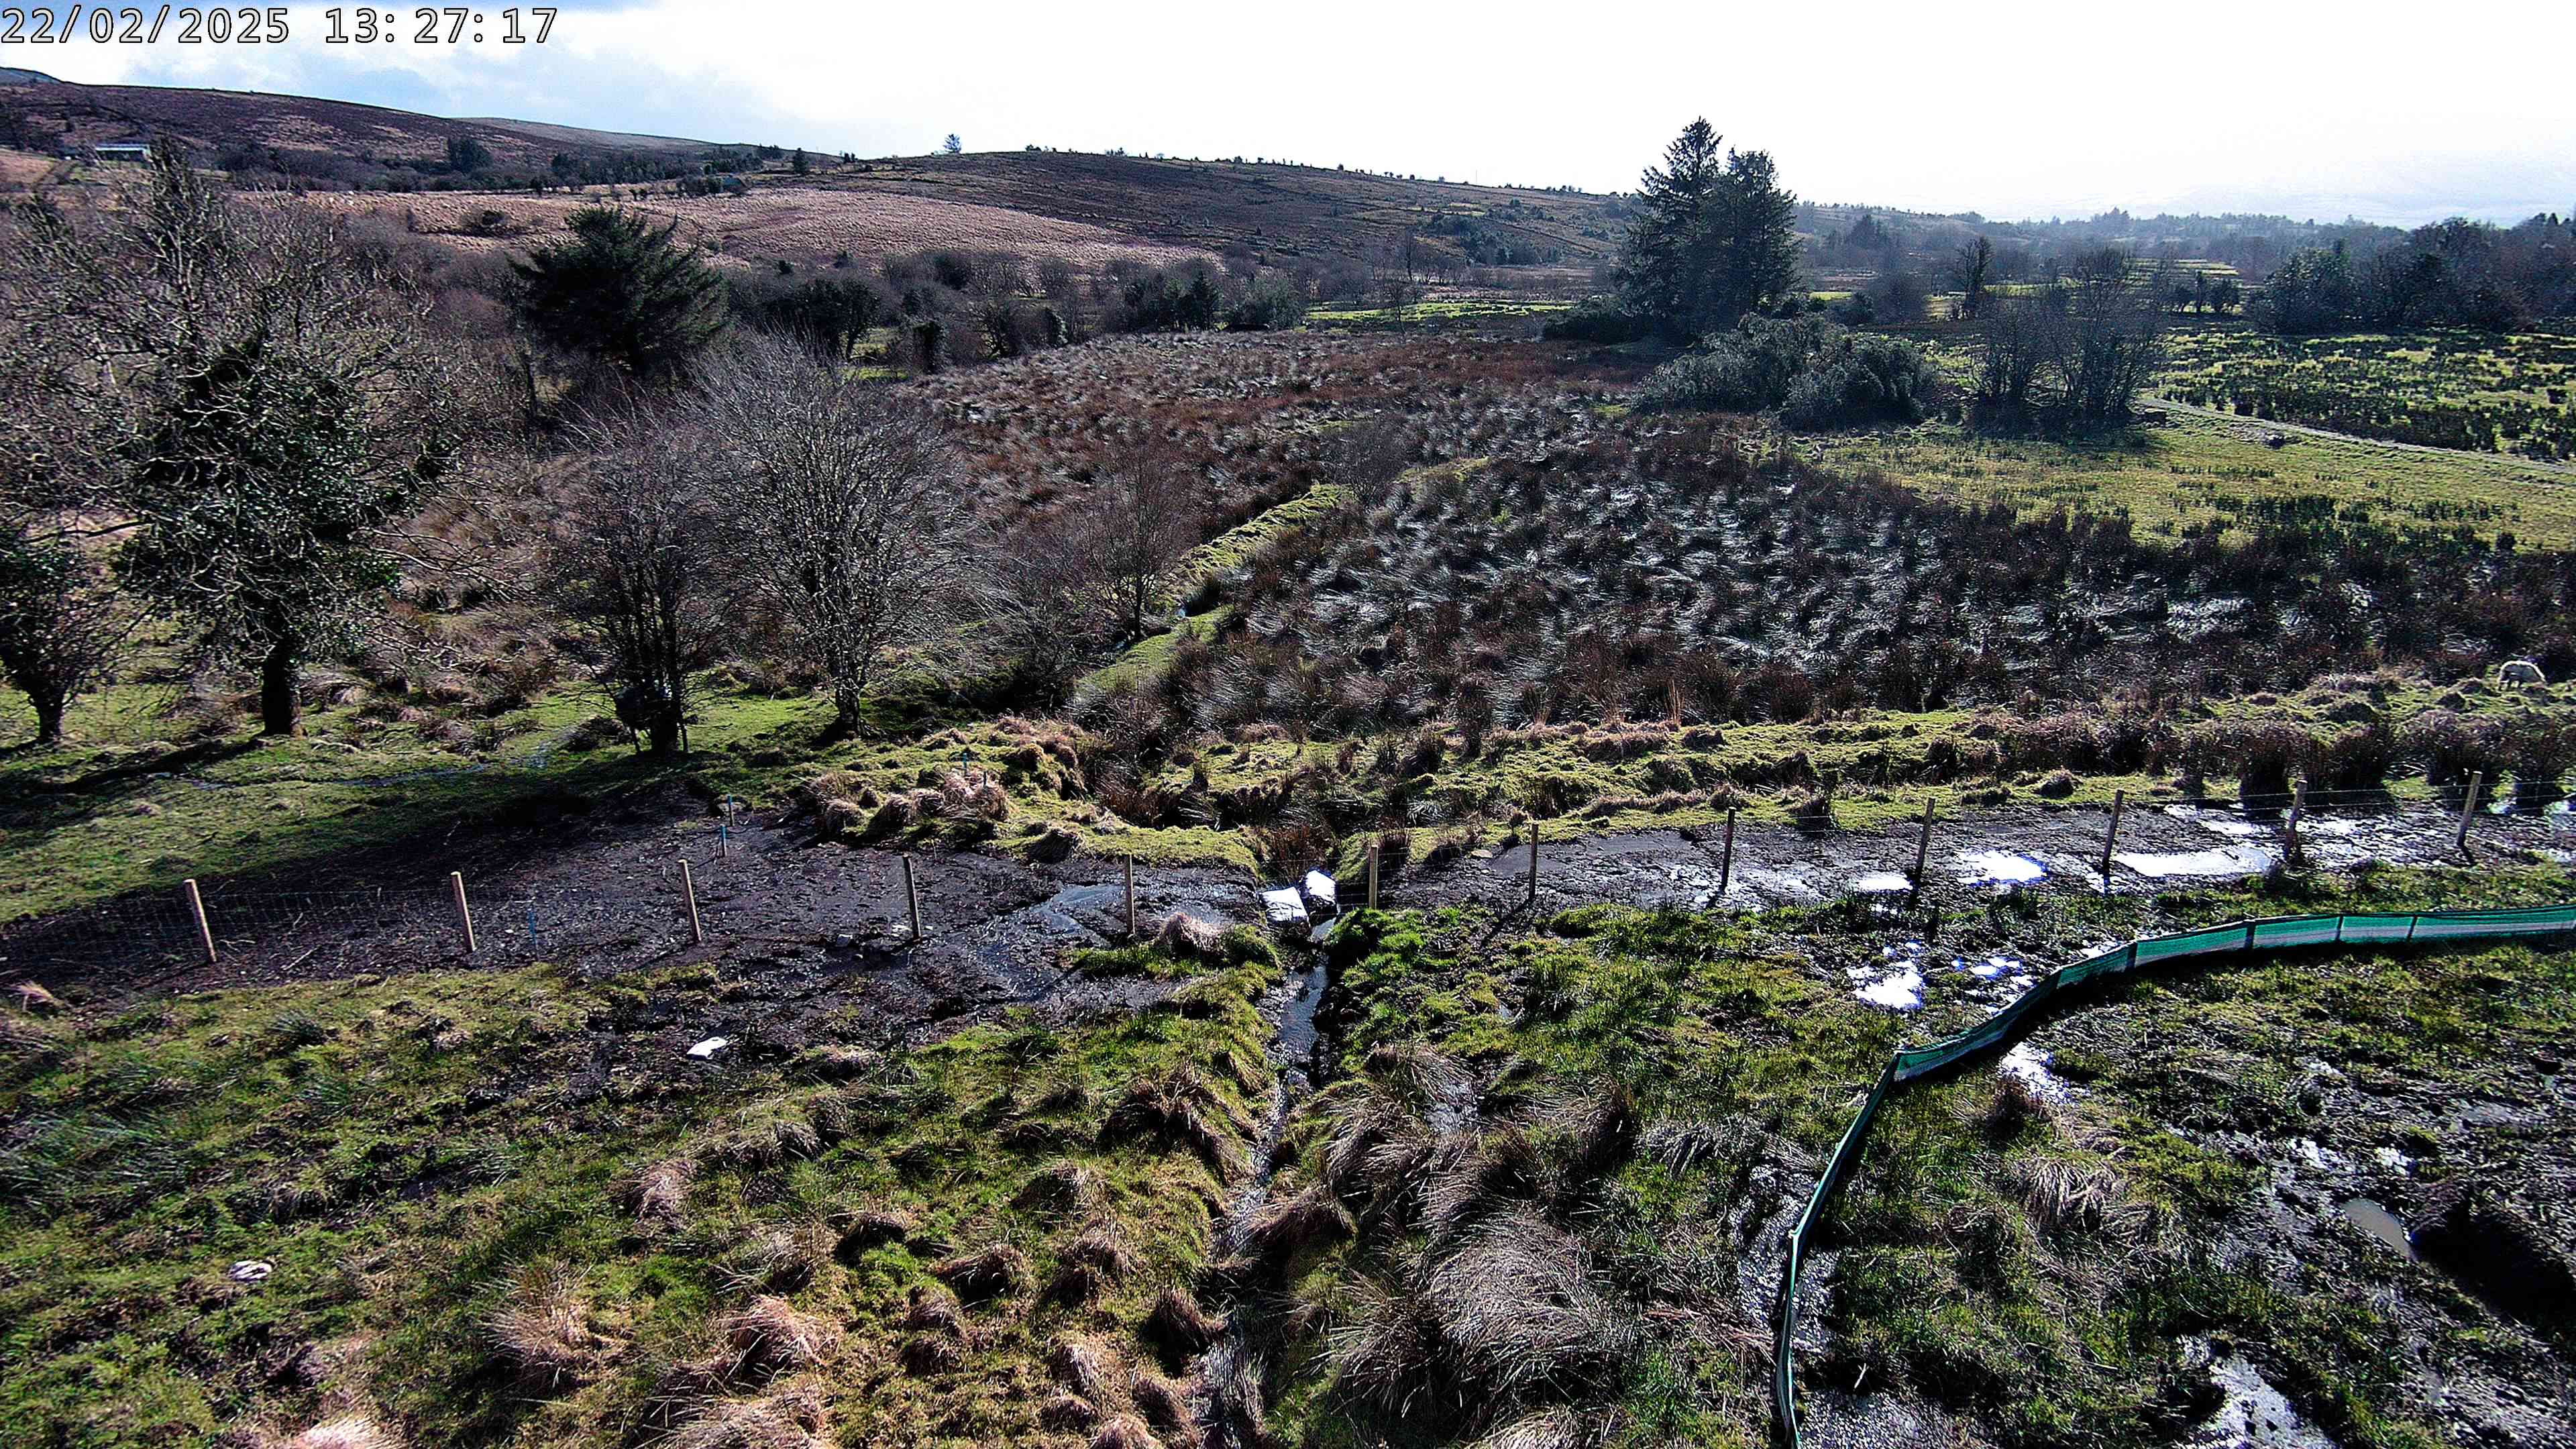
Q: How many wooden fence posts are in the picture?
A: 12